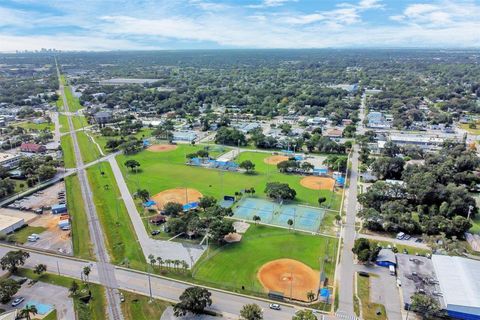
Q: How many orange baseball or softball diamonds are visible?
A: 5